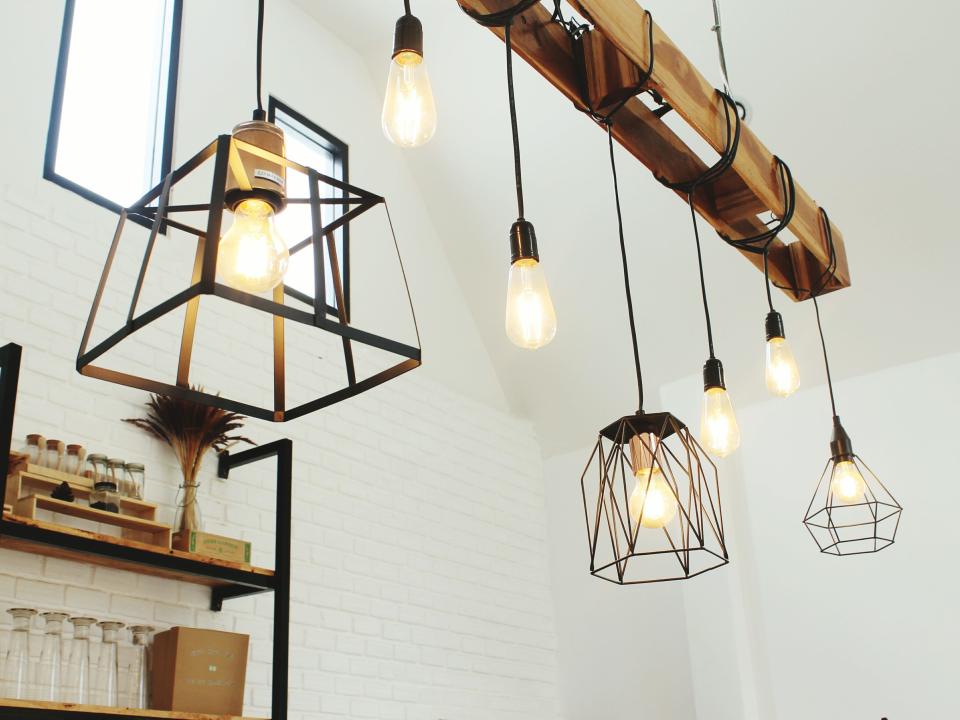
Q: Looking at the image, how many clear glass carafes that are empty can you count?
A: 5